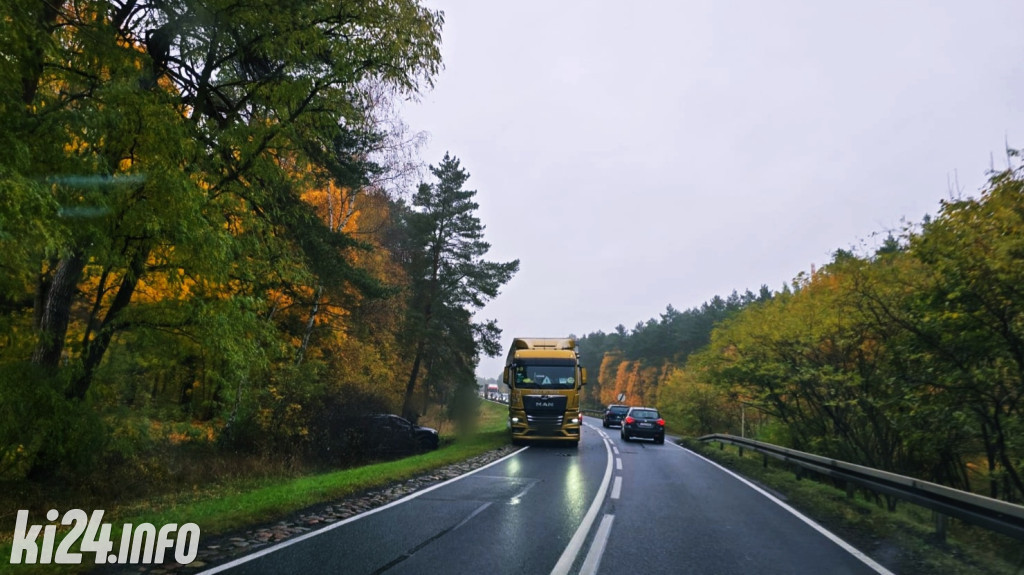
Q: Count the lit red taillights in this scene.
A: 2